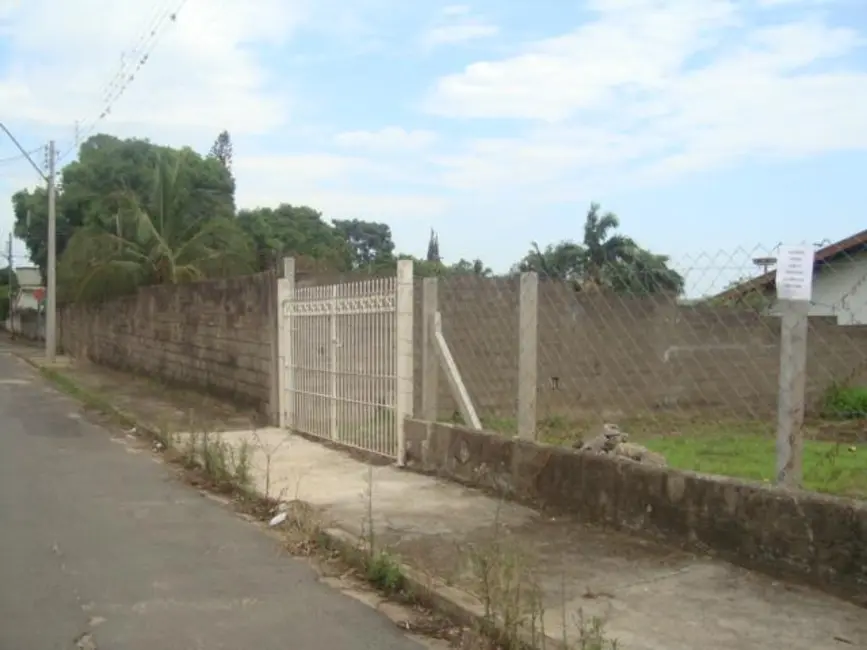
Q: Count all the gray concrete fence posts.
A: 3